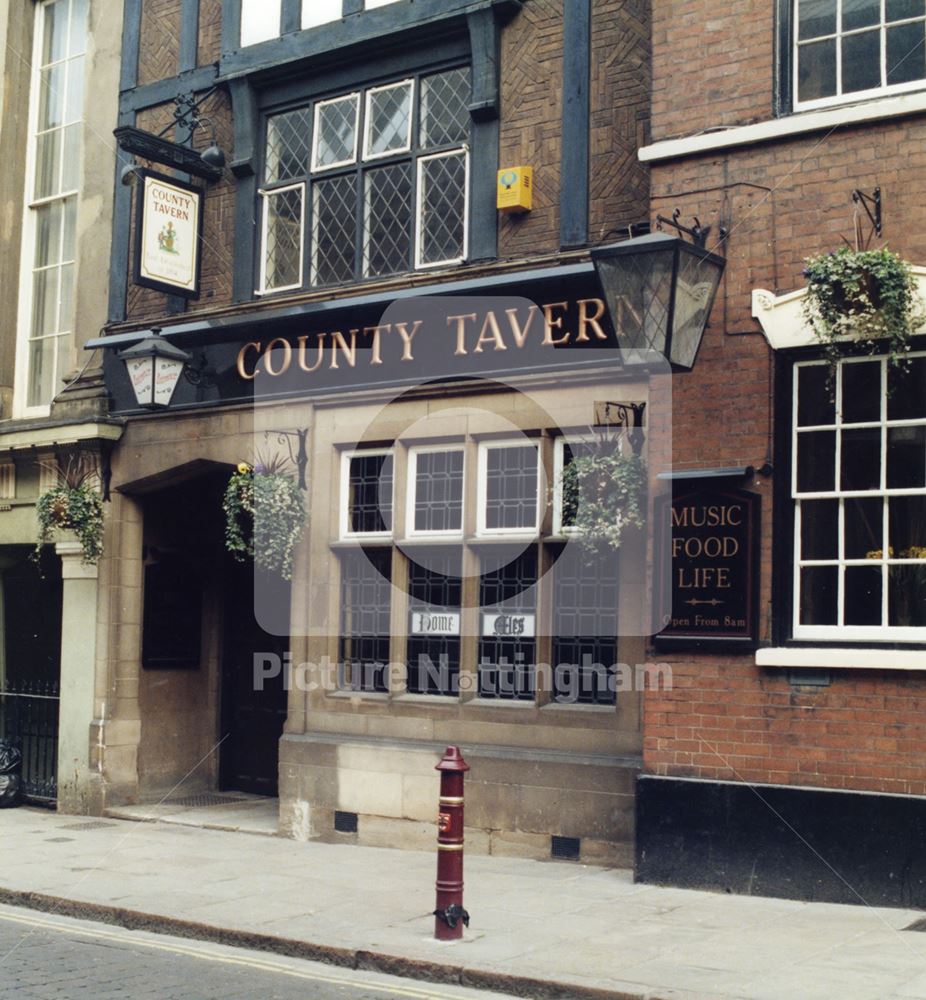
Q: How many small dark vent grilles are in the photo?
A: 2